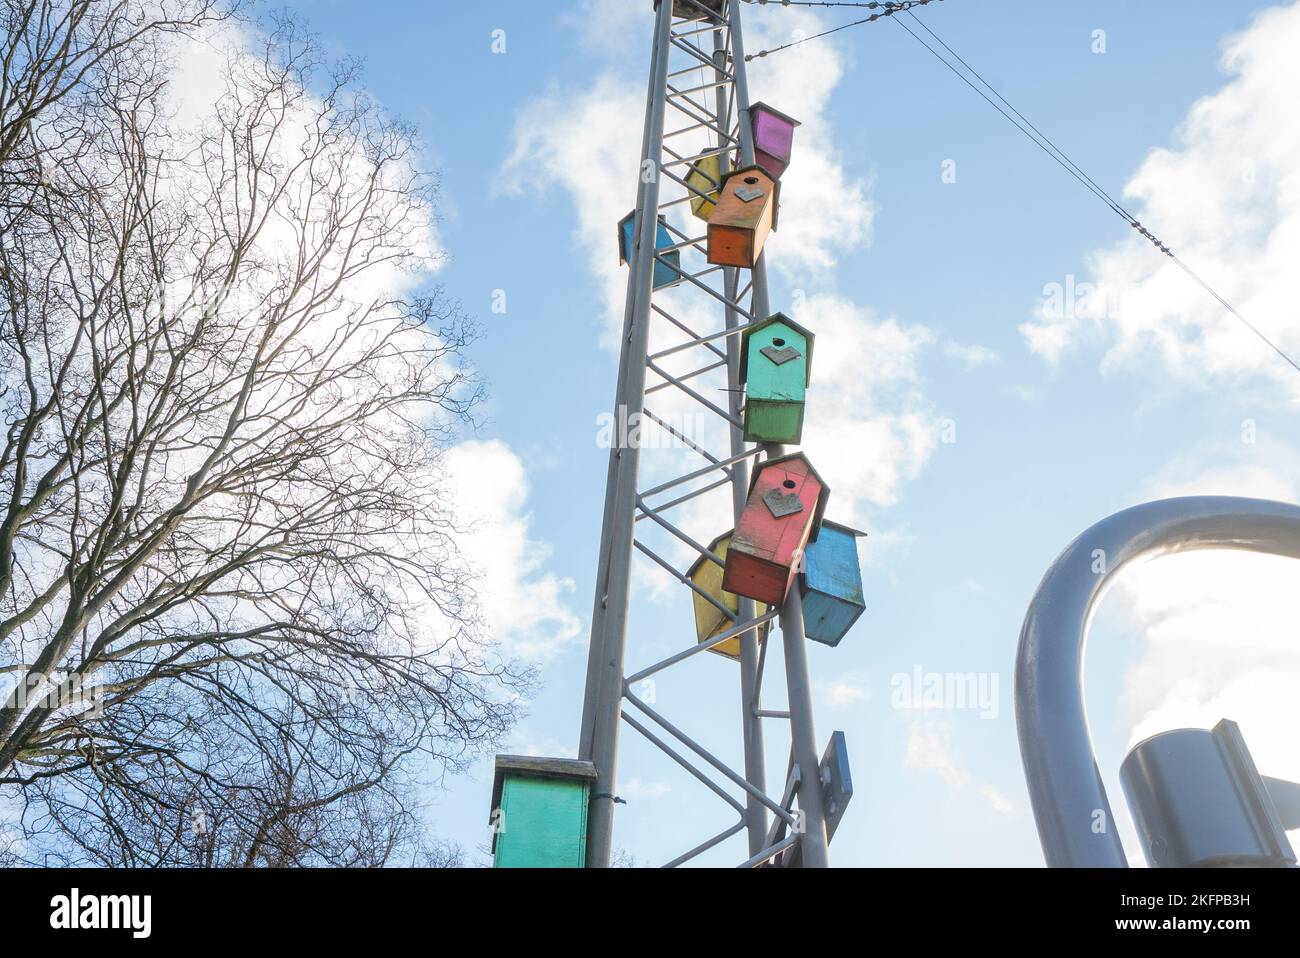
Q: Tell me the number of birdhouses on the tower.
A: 9